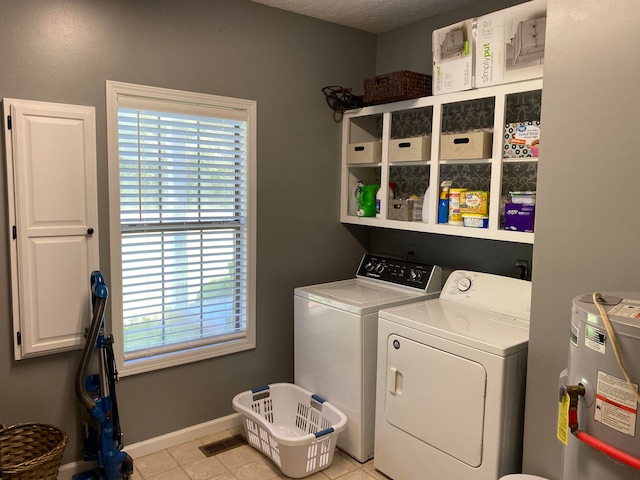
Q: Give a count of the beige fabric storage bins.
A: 3